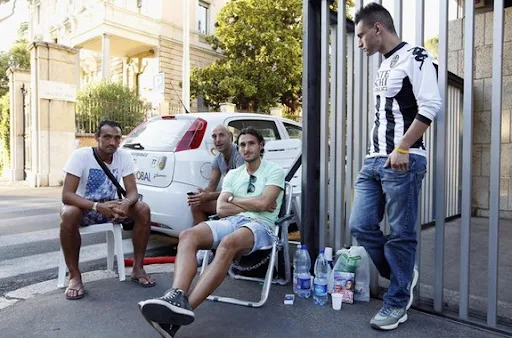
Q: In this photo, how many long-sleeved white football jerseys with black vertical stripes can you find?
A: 1